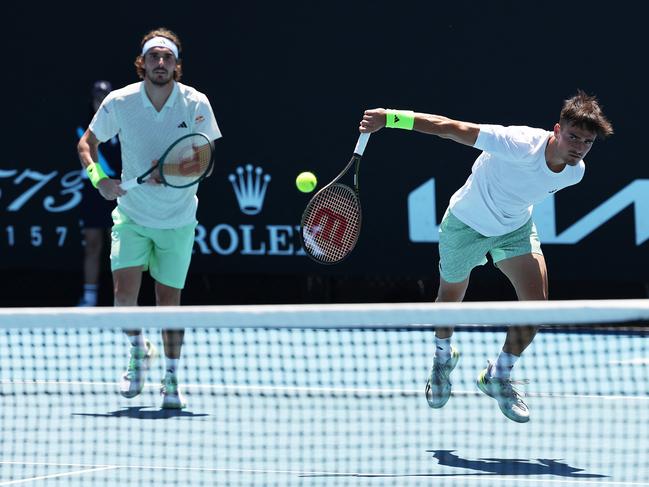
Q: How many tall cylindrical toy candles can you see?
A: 0